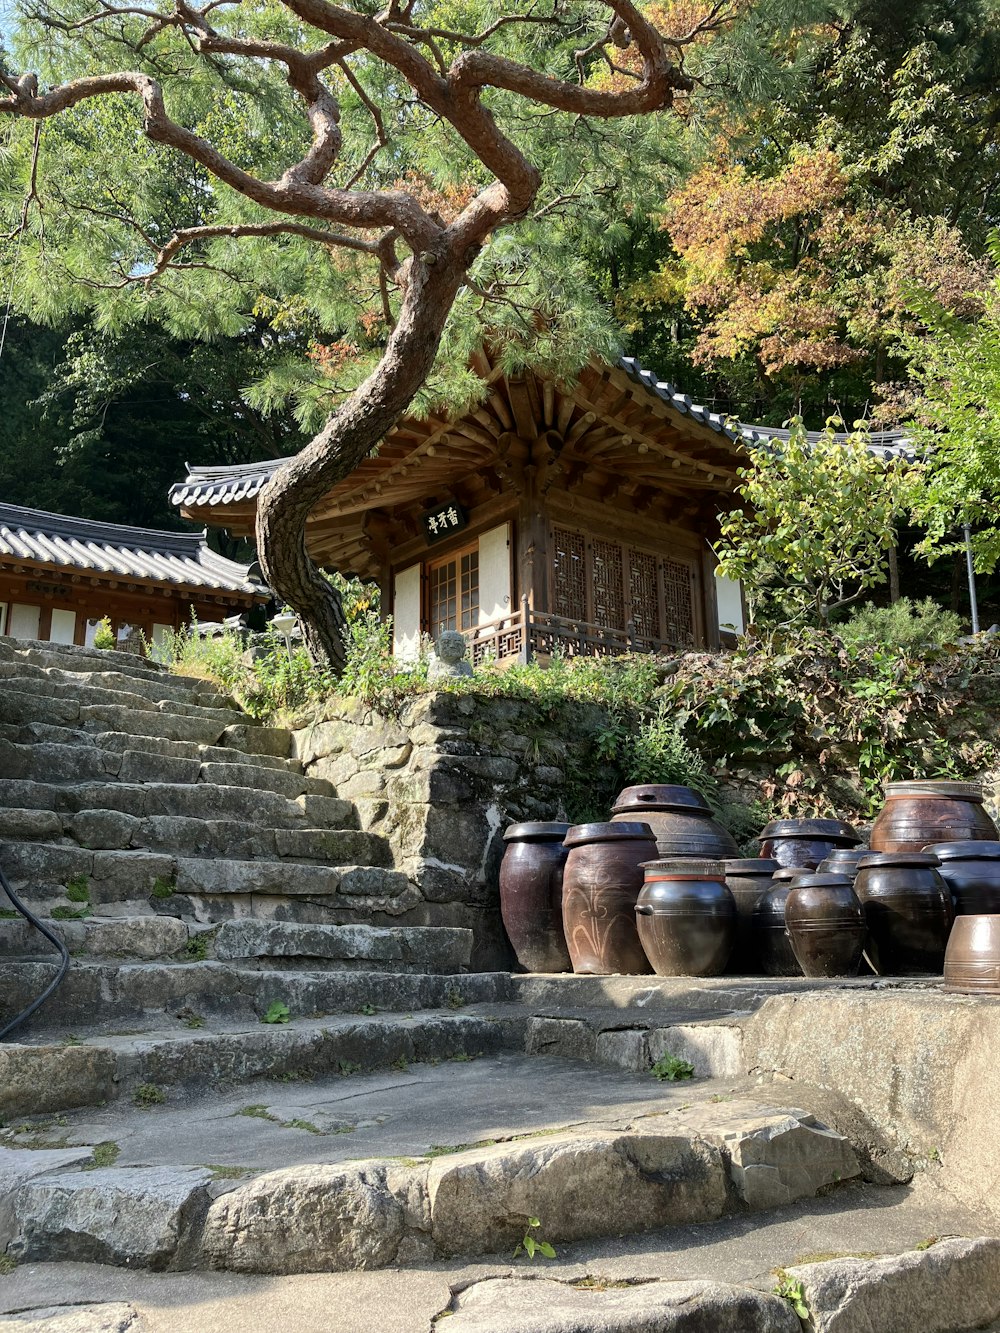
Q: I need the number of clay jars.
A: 13